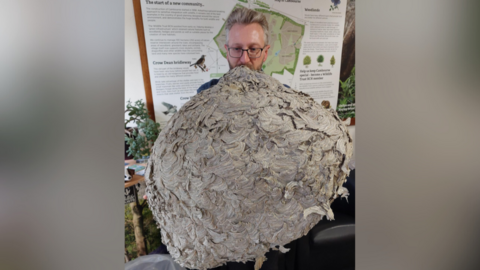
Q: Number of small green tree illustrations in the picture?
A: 3